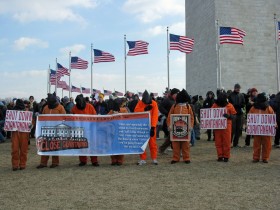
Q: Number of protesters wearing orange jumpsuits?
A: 8